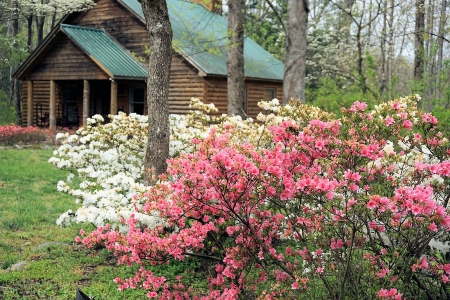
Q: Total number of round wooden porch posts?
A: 4